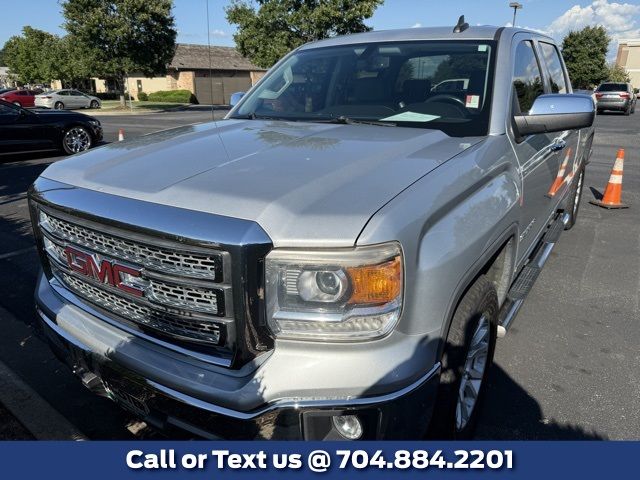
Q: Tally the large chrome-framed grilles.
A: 1